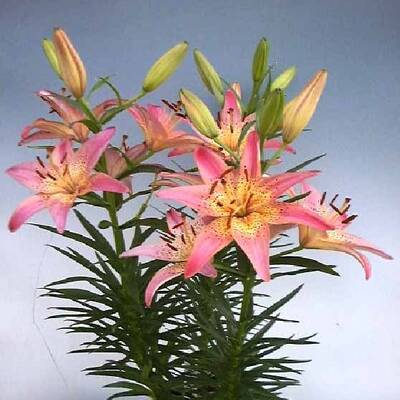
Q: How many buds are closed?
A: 9